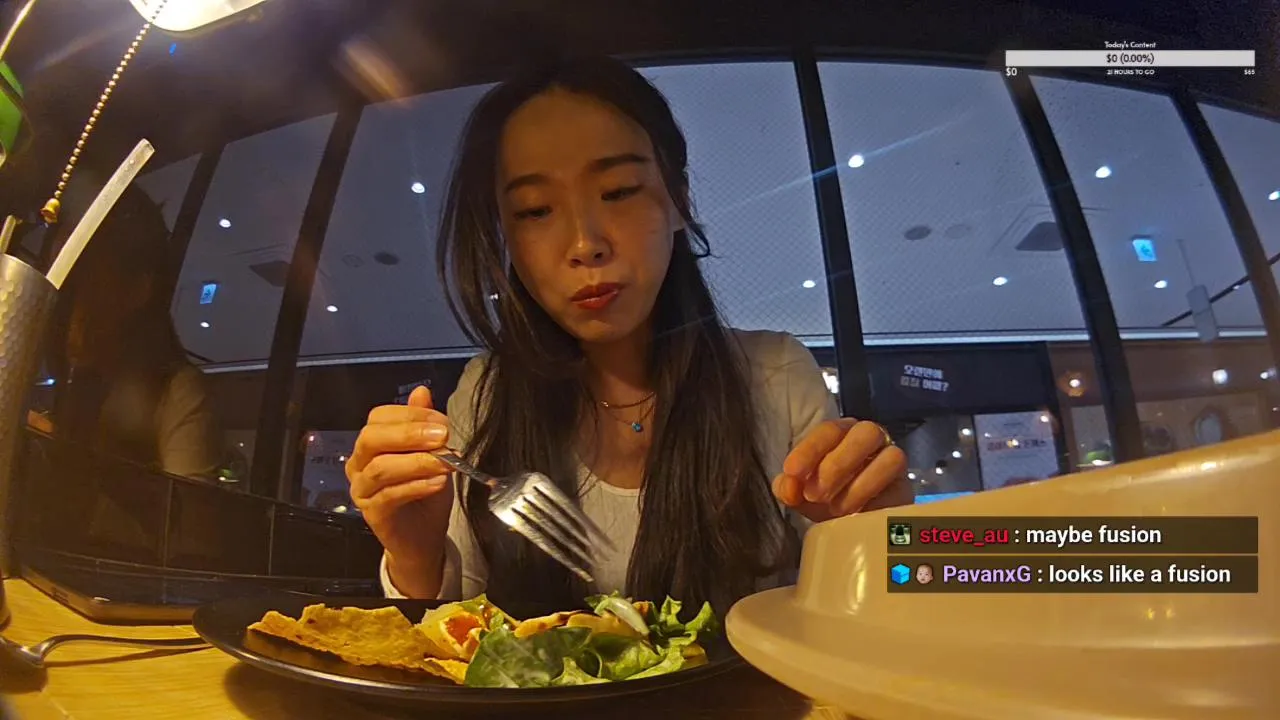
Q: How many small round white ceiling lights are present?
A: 10